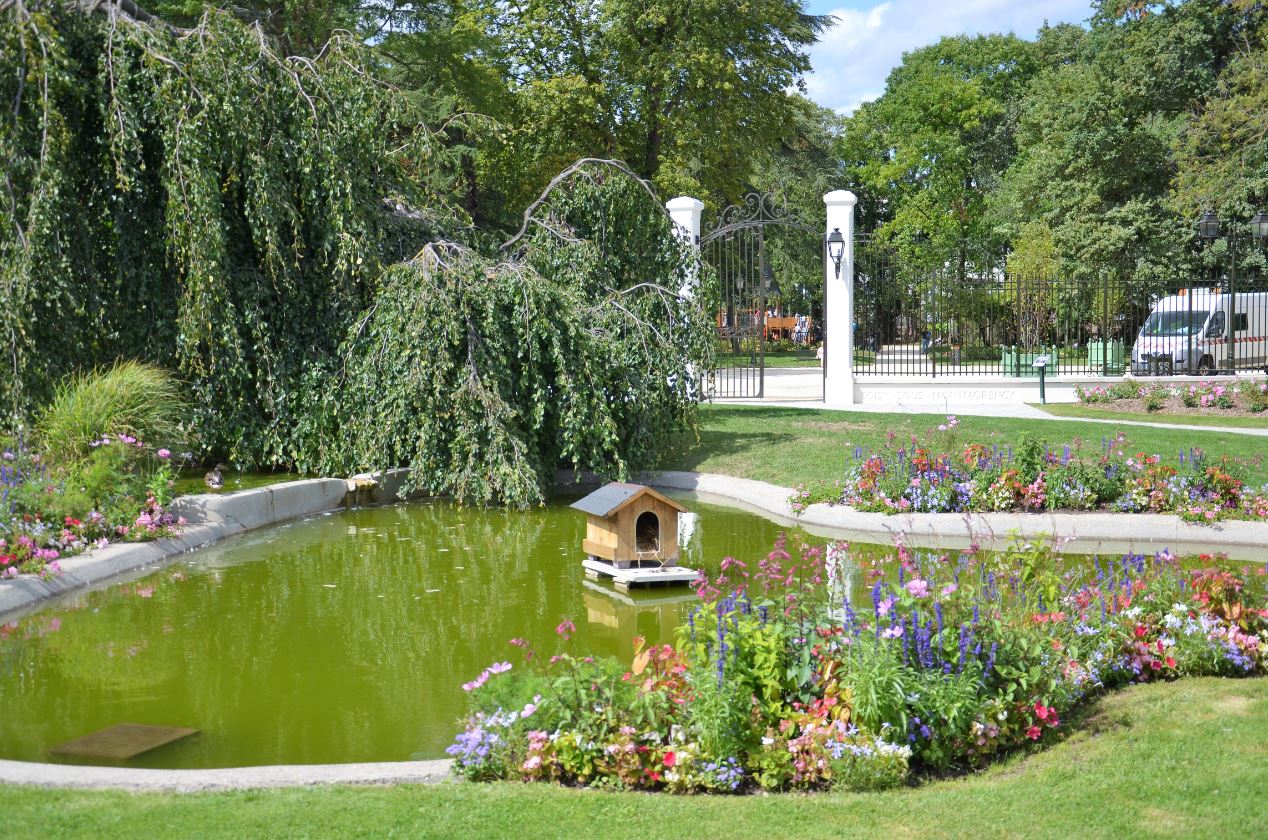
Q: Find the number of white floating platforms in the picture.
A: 1